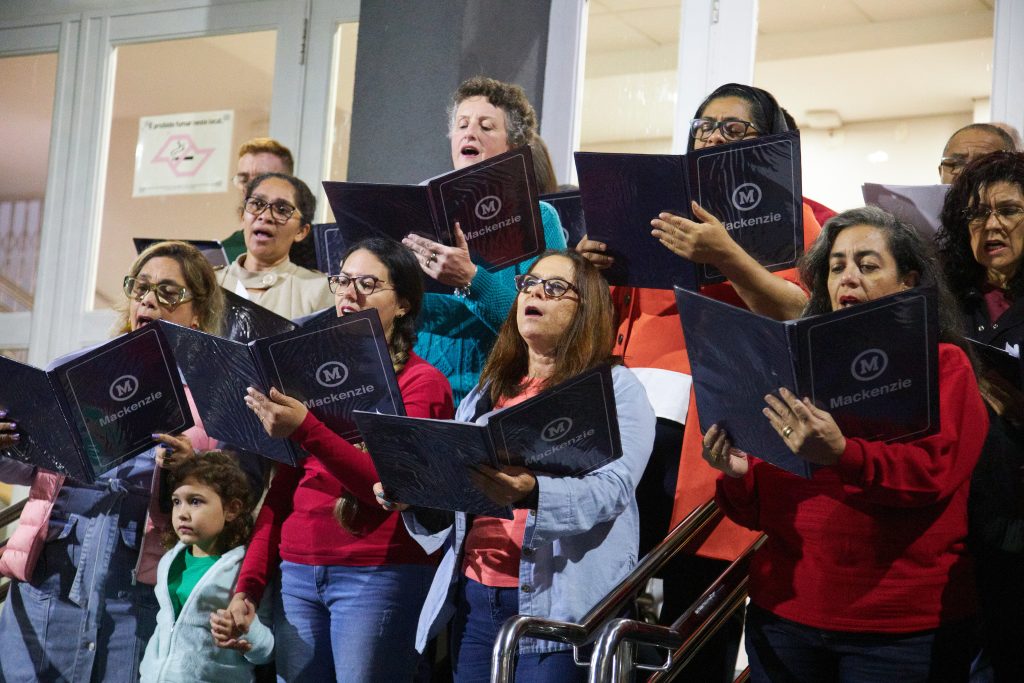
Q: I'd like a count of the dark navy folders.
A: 11